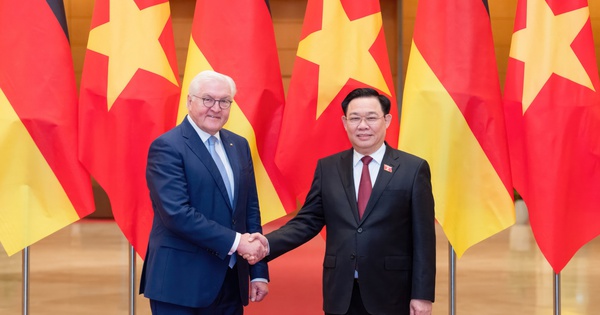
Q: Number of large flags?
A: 6